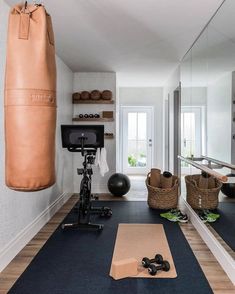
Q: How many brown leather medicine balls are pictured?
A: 4